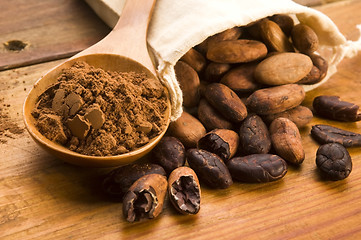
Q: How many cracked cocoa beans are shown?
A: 3